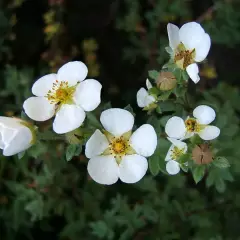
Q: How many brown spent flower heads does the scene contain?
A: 2